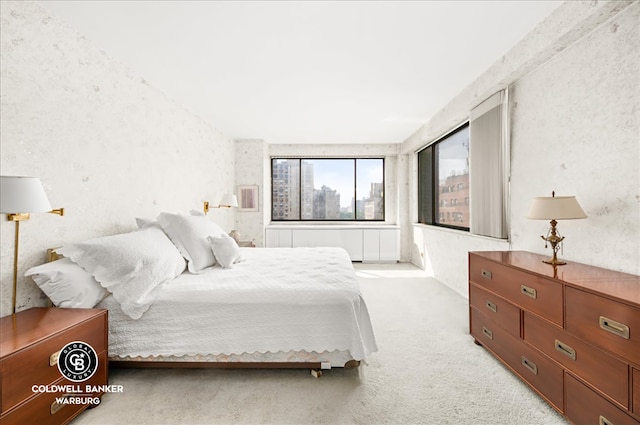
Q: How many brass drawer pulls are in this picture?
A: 10